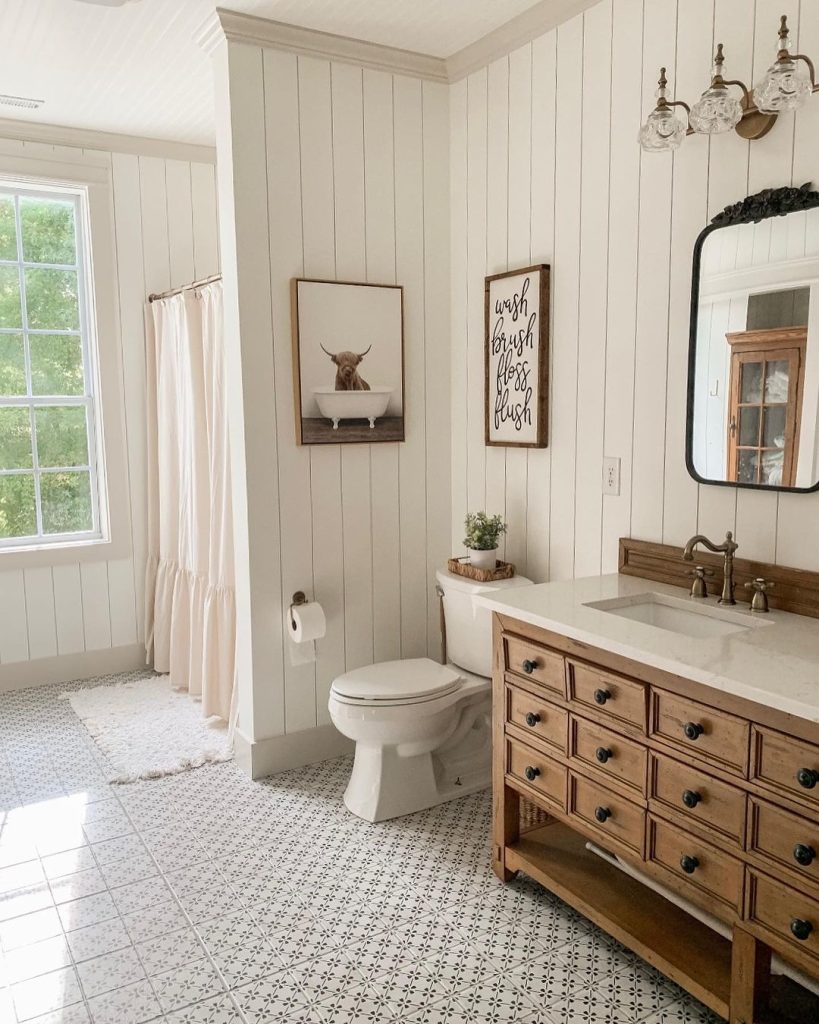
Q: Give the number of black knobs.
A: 12